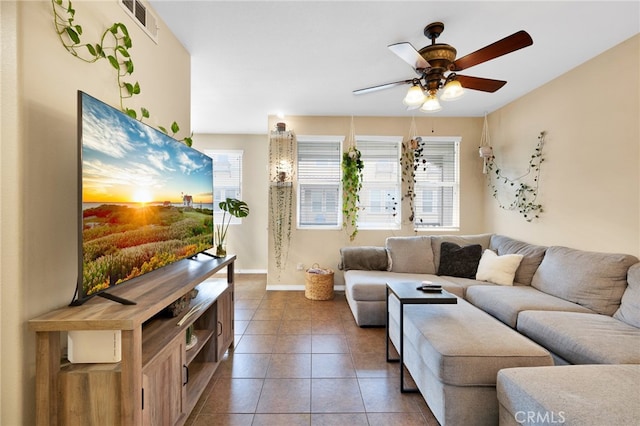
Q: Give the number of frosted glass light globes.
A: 3